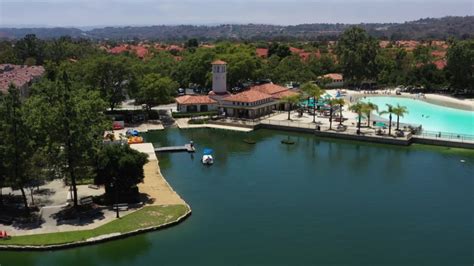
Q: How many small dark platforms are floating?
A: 2